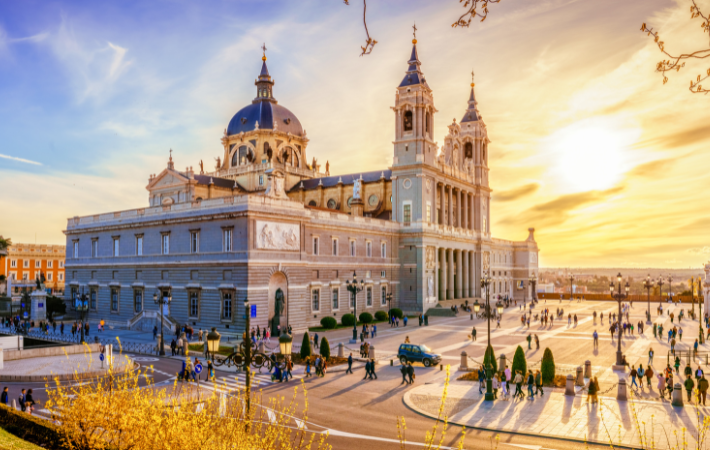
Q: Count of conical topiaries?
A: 5